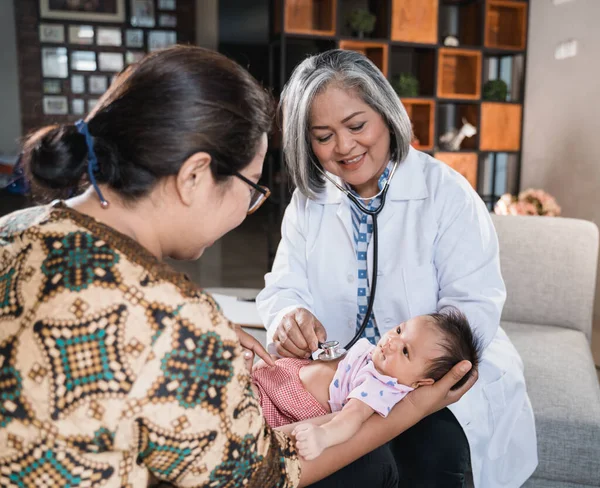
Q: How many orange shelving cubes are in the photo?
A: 8